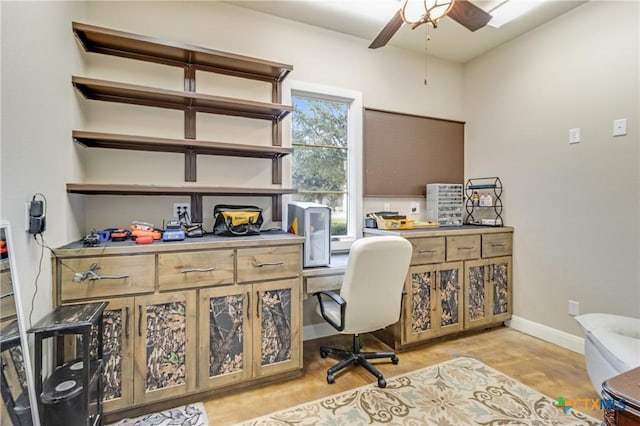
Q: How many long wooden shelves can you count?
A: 4